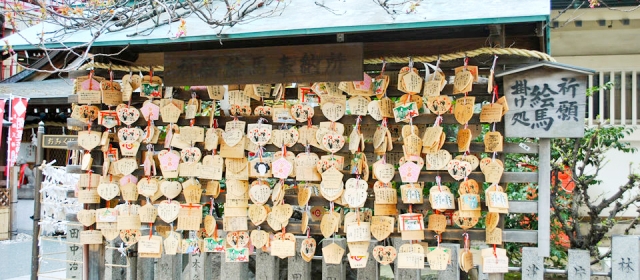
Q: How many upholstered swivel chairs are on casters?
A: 0